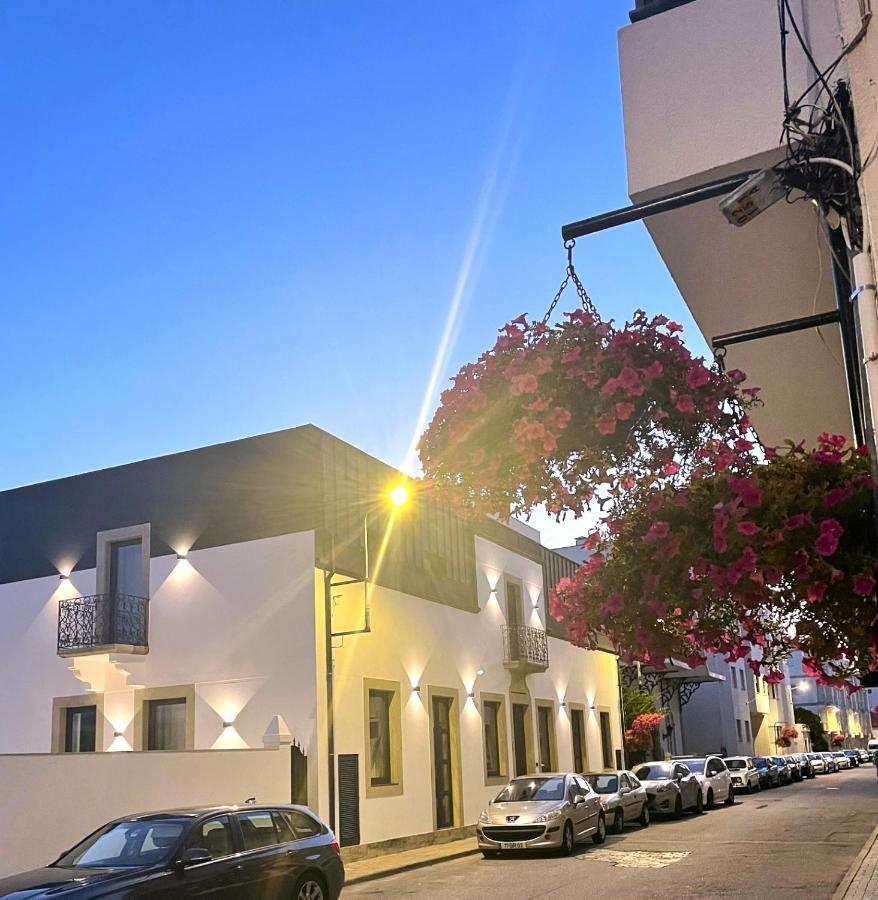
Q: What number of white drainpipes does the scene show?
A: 1